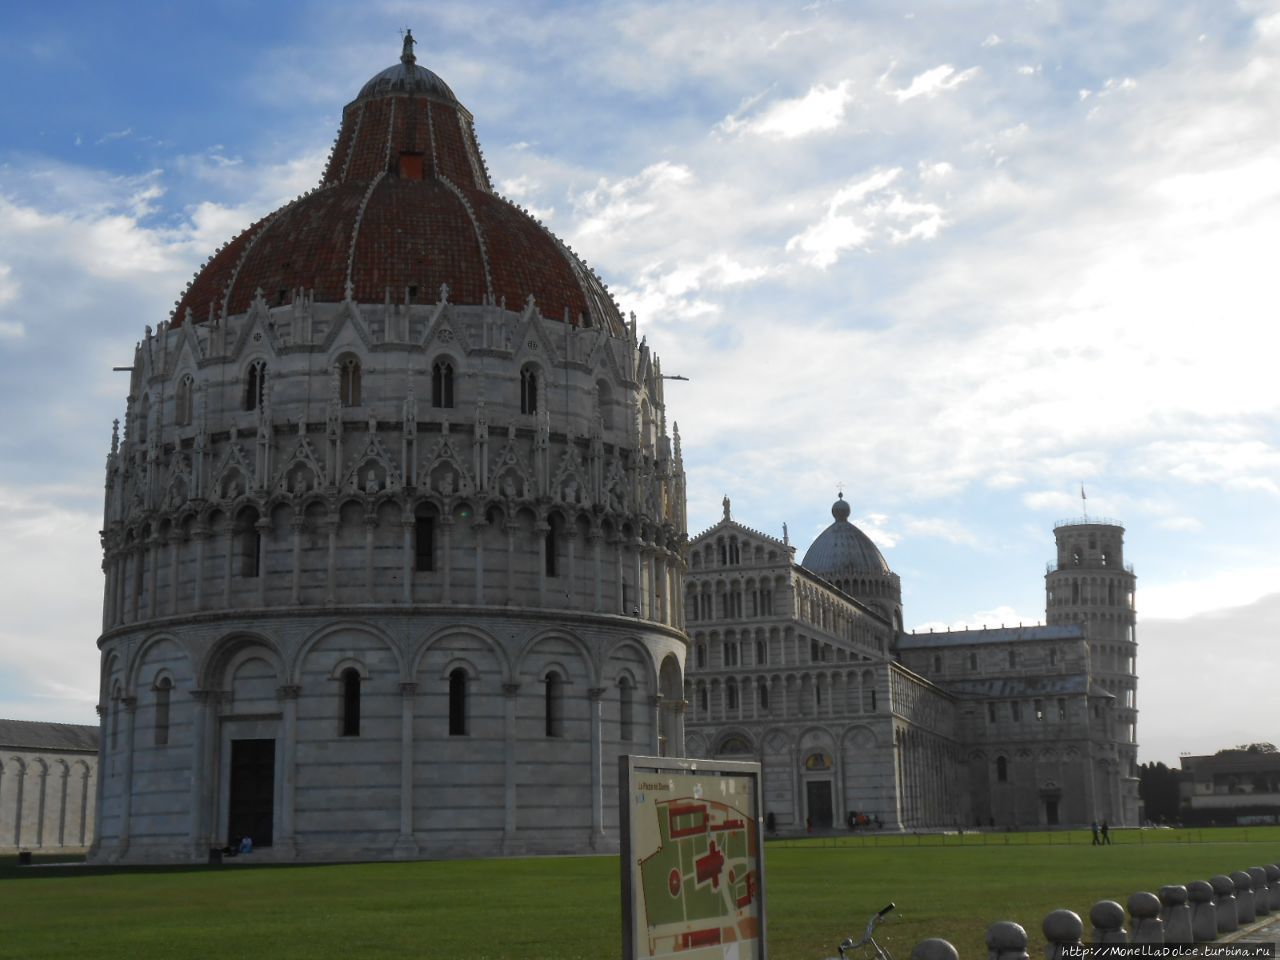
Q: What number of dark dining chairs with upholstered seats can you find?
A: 0